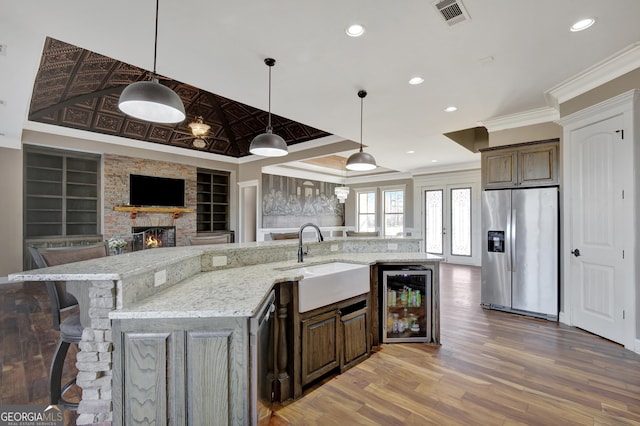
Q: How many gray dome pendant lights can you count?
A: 3